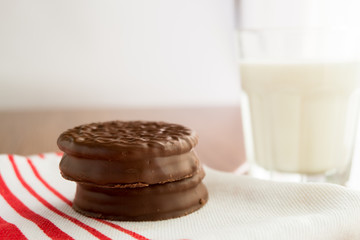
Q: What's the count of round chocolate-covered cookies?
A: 2